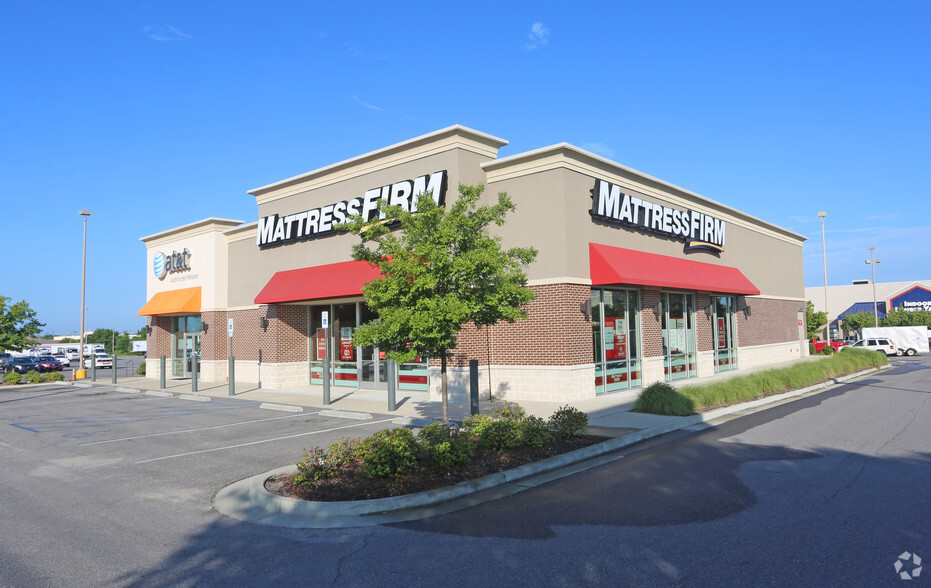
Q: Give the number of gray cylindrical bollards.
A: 8